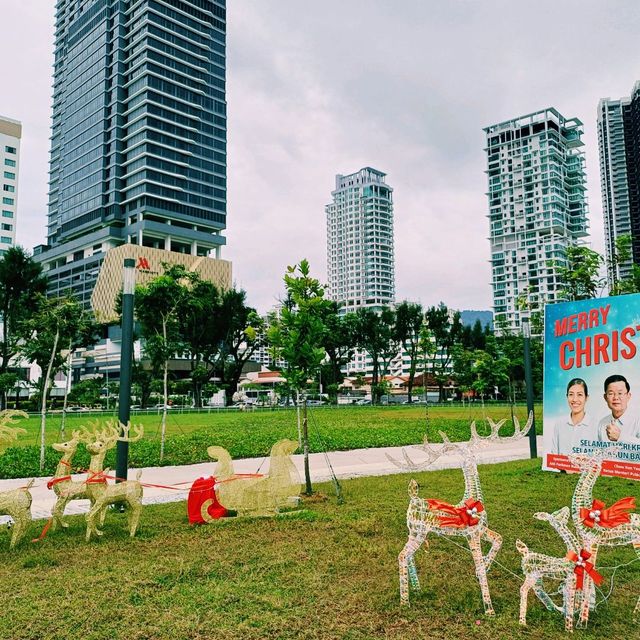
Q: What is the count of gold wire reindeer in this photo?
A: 3